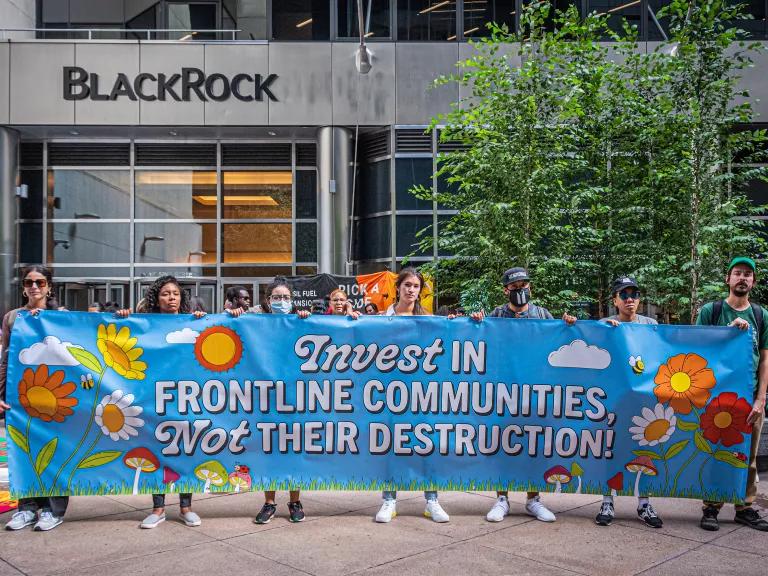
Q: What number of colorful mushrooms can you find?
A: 8